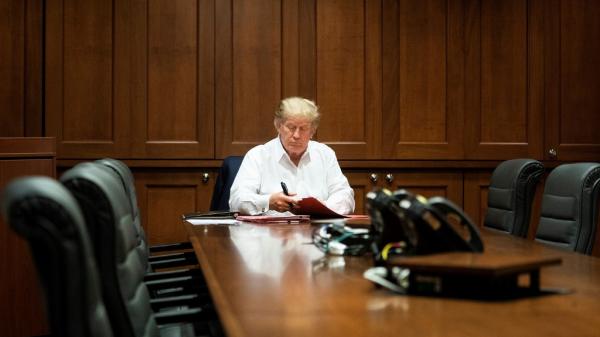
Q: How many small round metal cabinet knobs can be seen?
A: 4